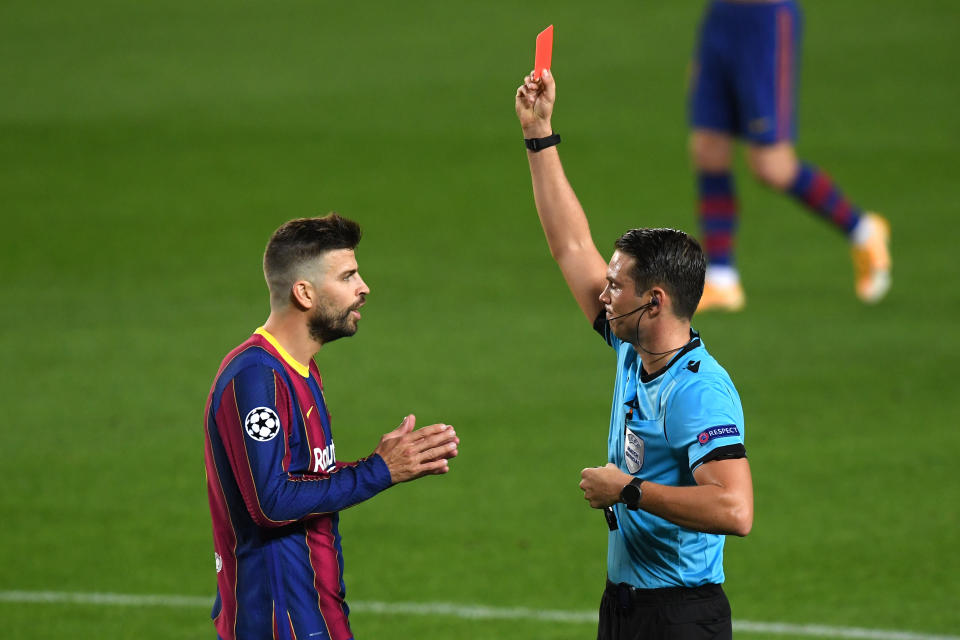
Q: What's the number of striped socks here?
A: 2